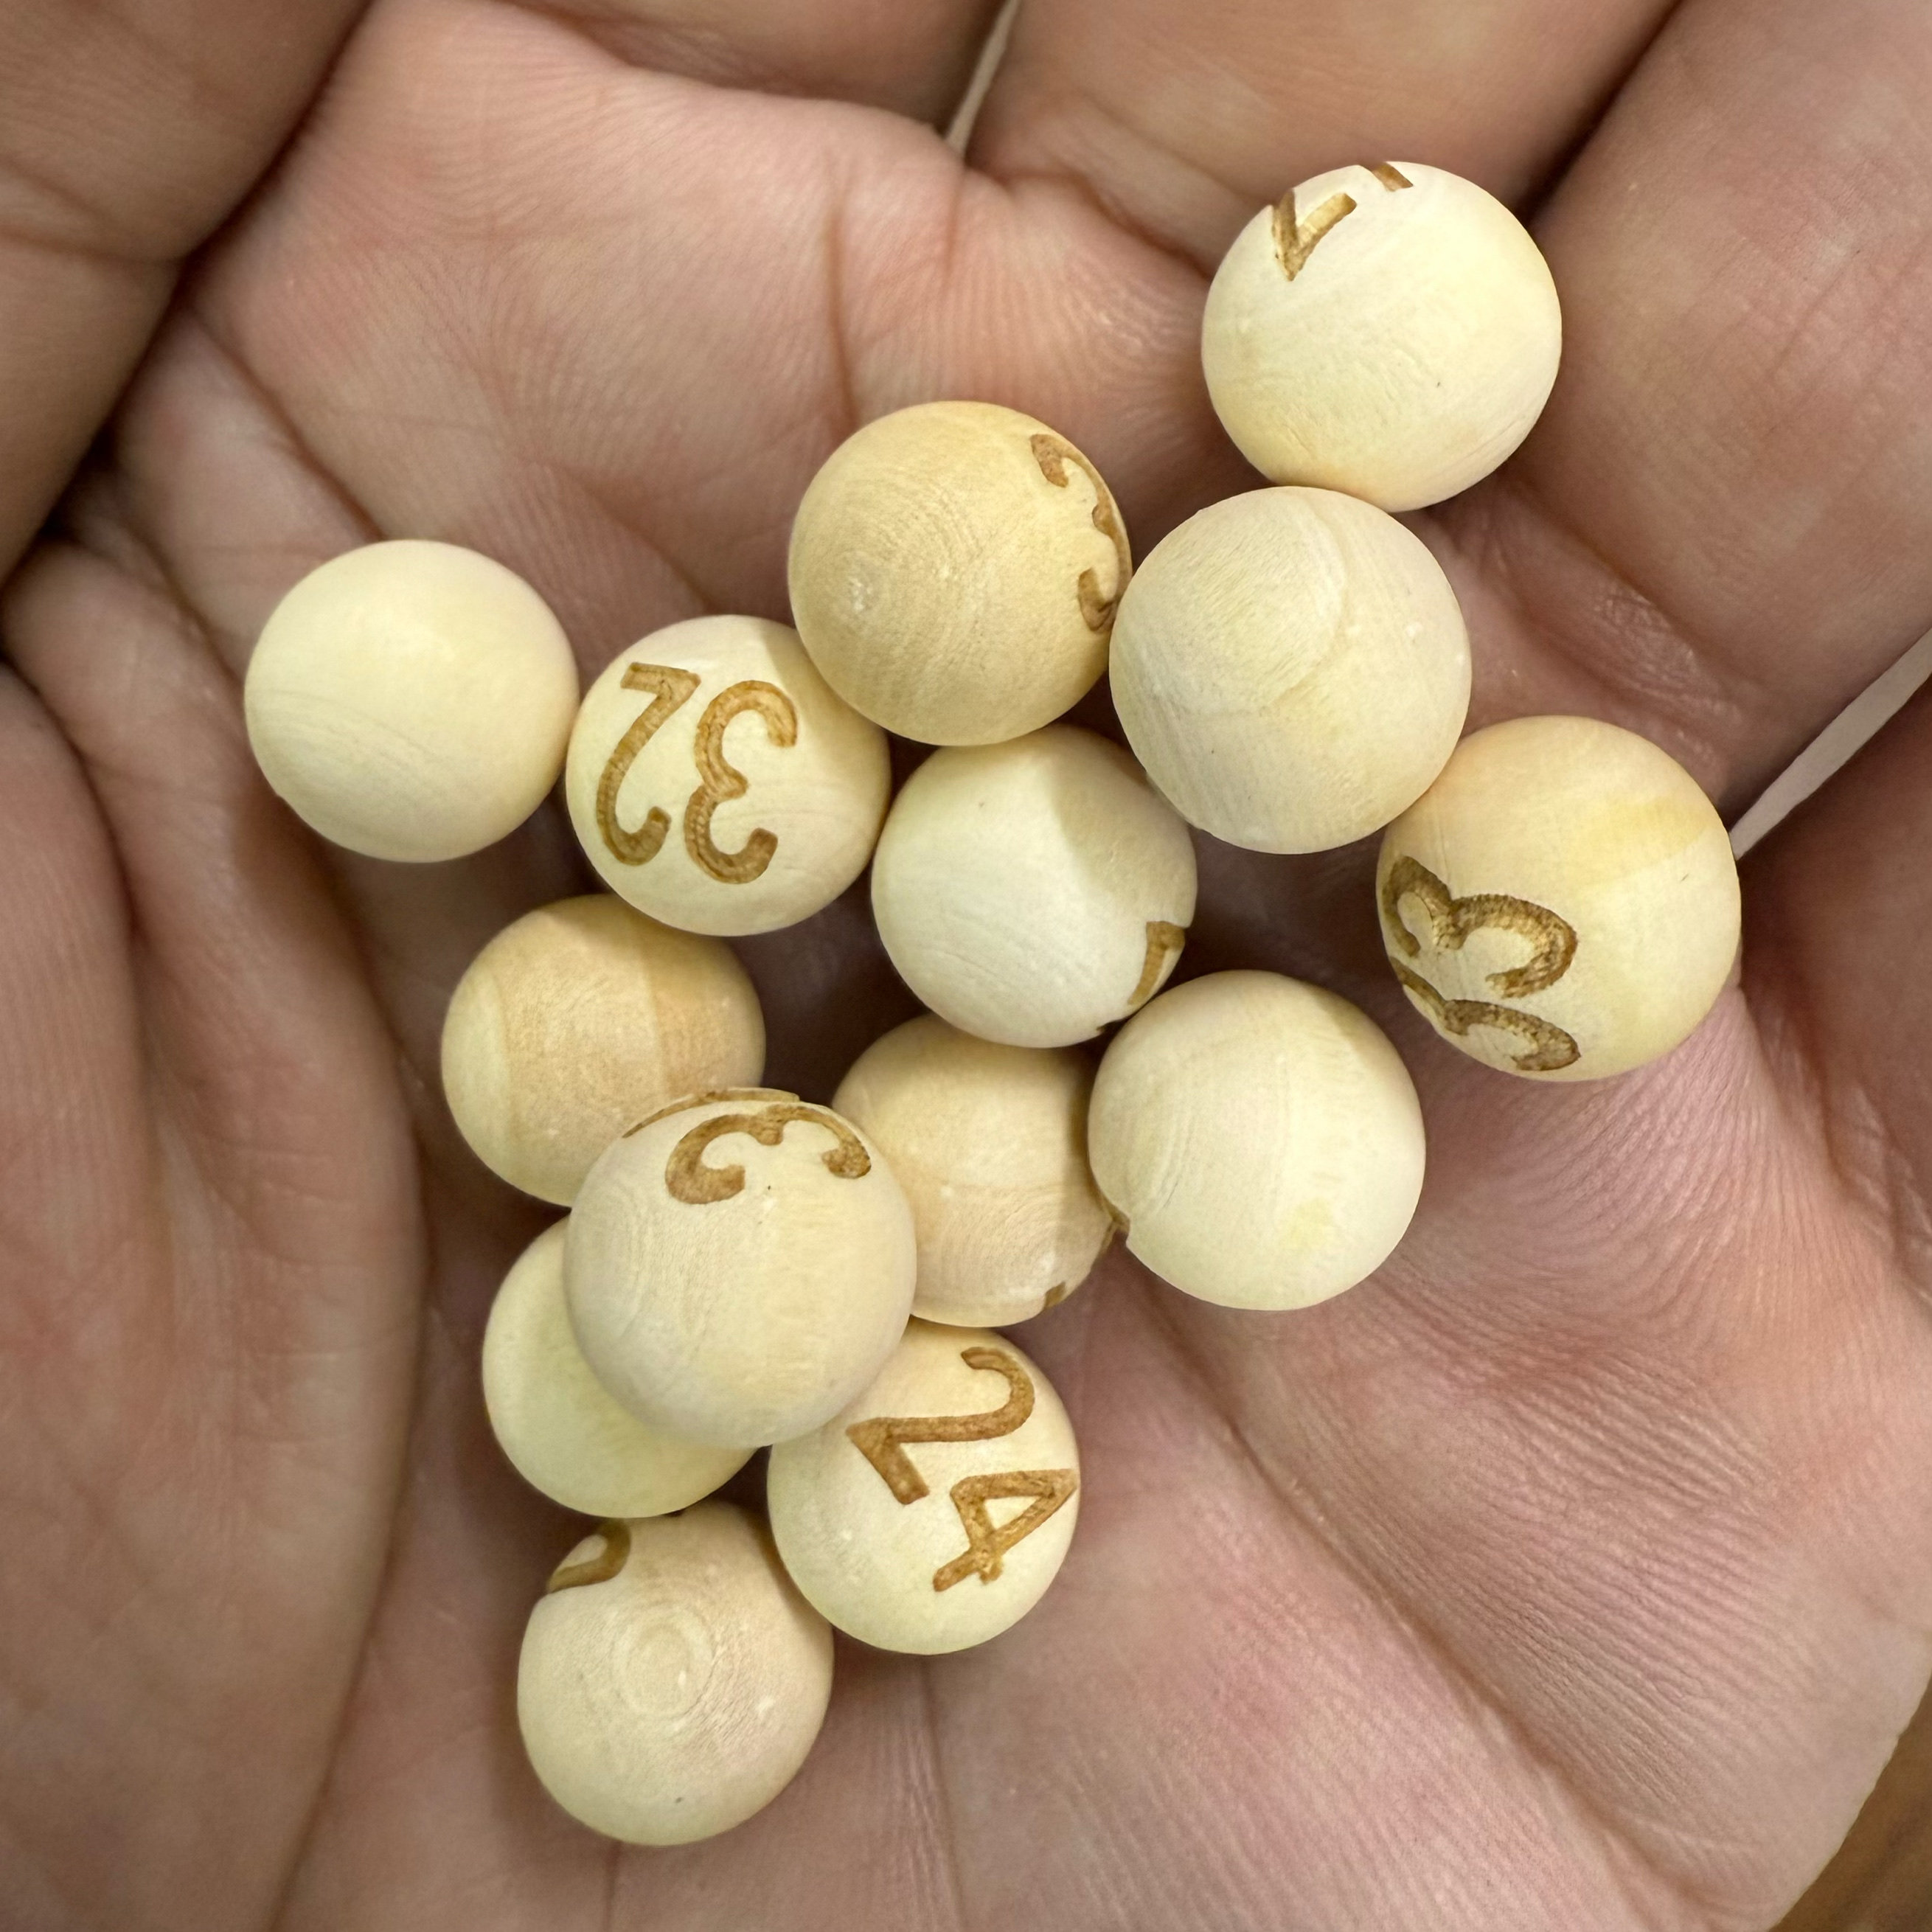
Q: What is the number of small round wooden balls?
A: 14